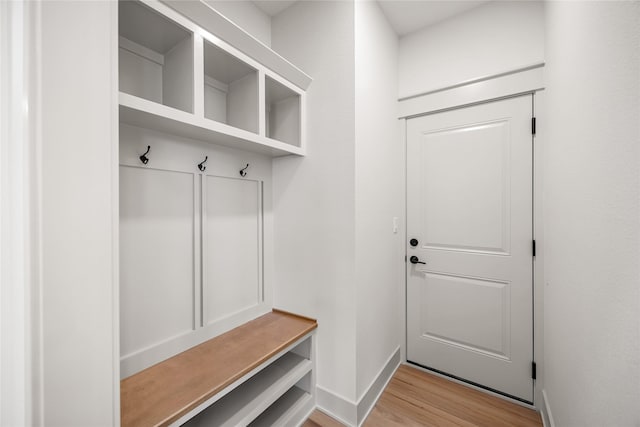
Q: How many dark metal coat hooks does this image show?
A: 3